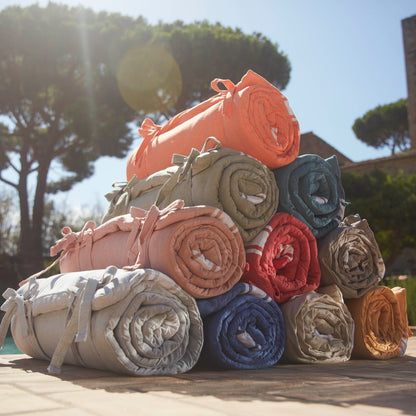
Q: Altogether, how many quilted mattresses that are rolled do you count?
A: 10